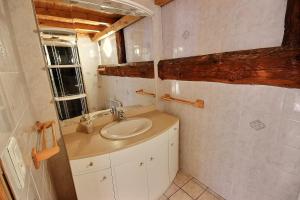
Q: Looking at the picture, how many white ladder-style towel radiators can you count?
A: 0